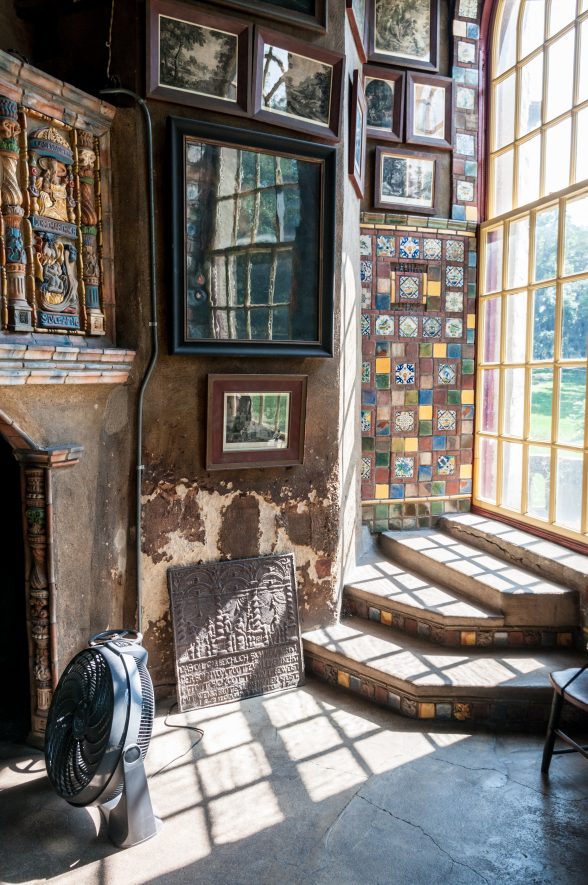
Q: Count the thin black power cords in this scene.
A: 1